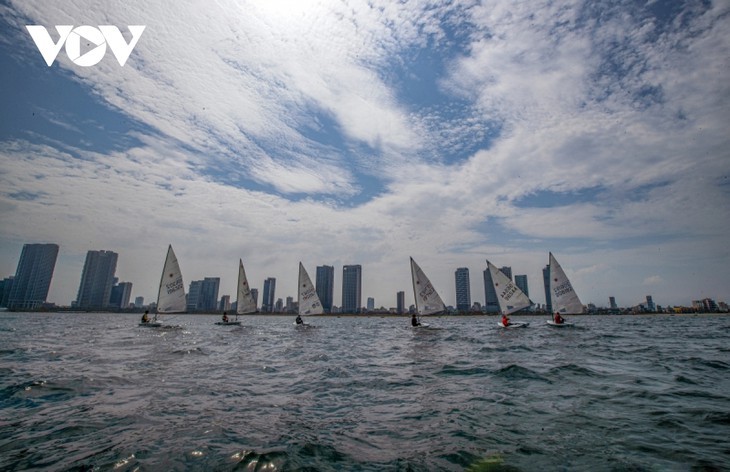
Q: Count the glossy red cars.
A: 0